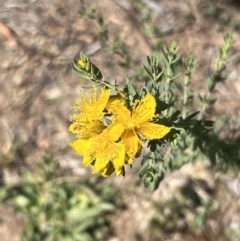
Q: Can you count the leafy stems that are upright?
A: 4